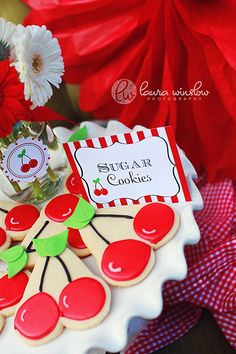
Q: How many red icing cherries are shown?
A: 10